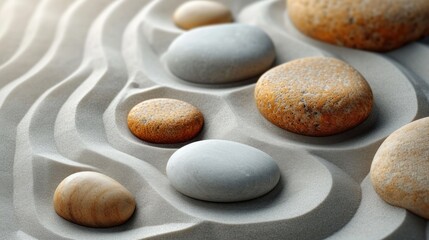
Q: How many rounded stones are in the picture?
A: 8